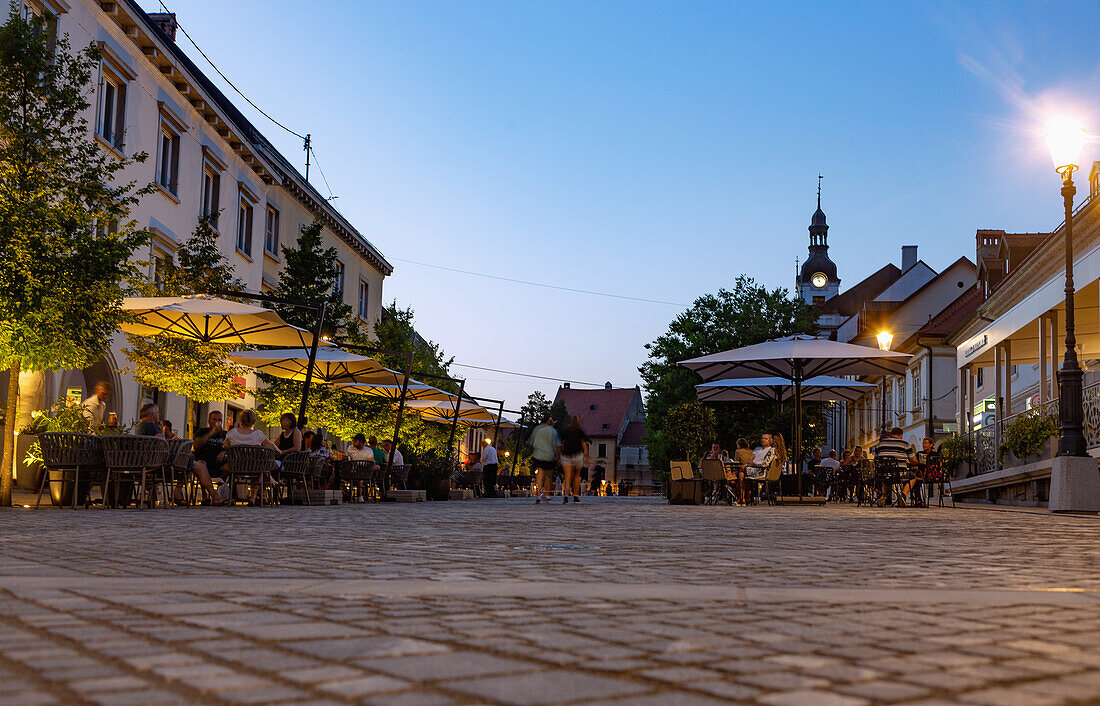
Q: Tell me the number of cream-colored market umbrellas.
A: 7